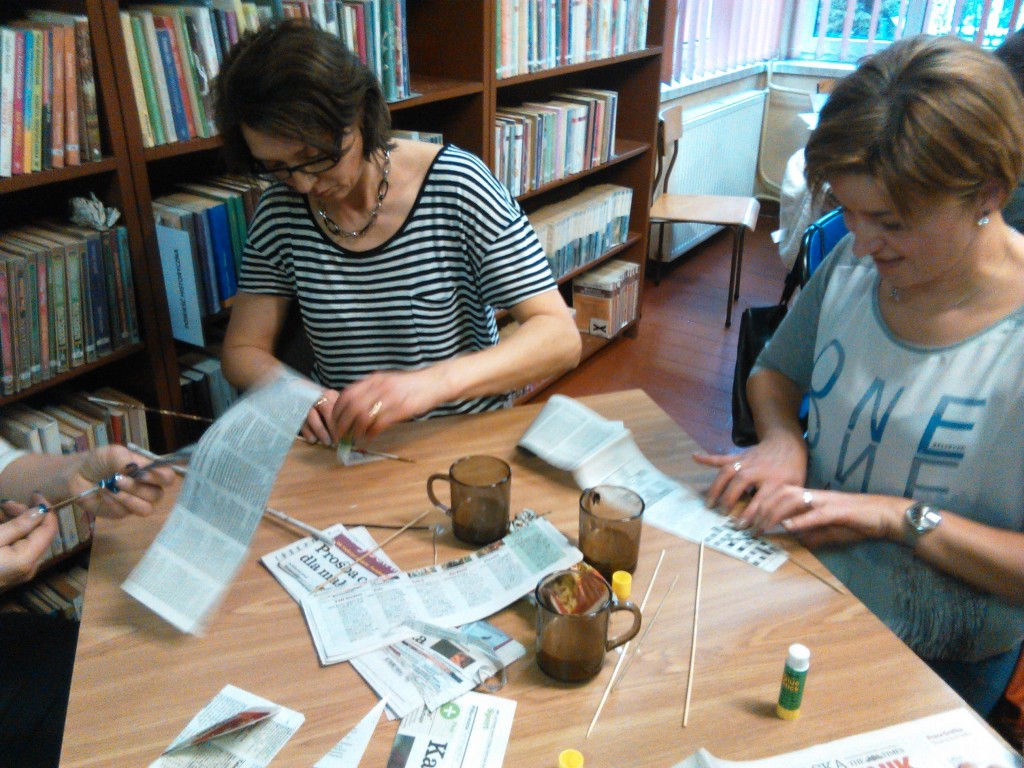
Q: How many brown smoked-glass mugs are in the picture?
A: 3